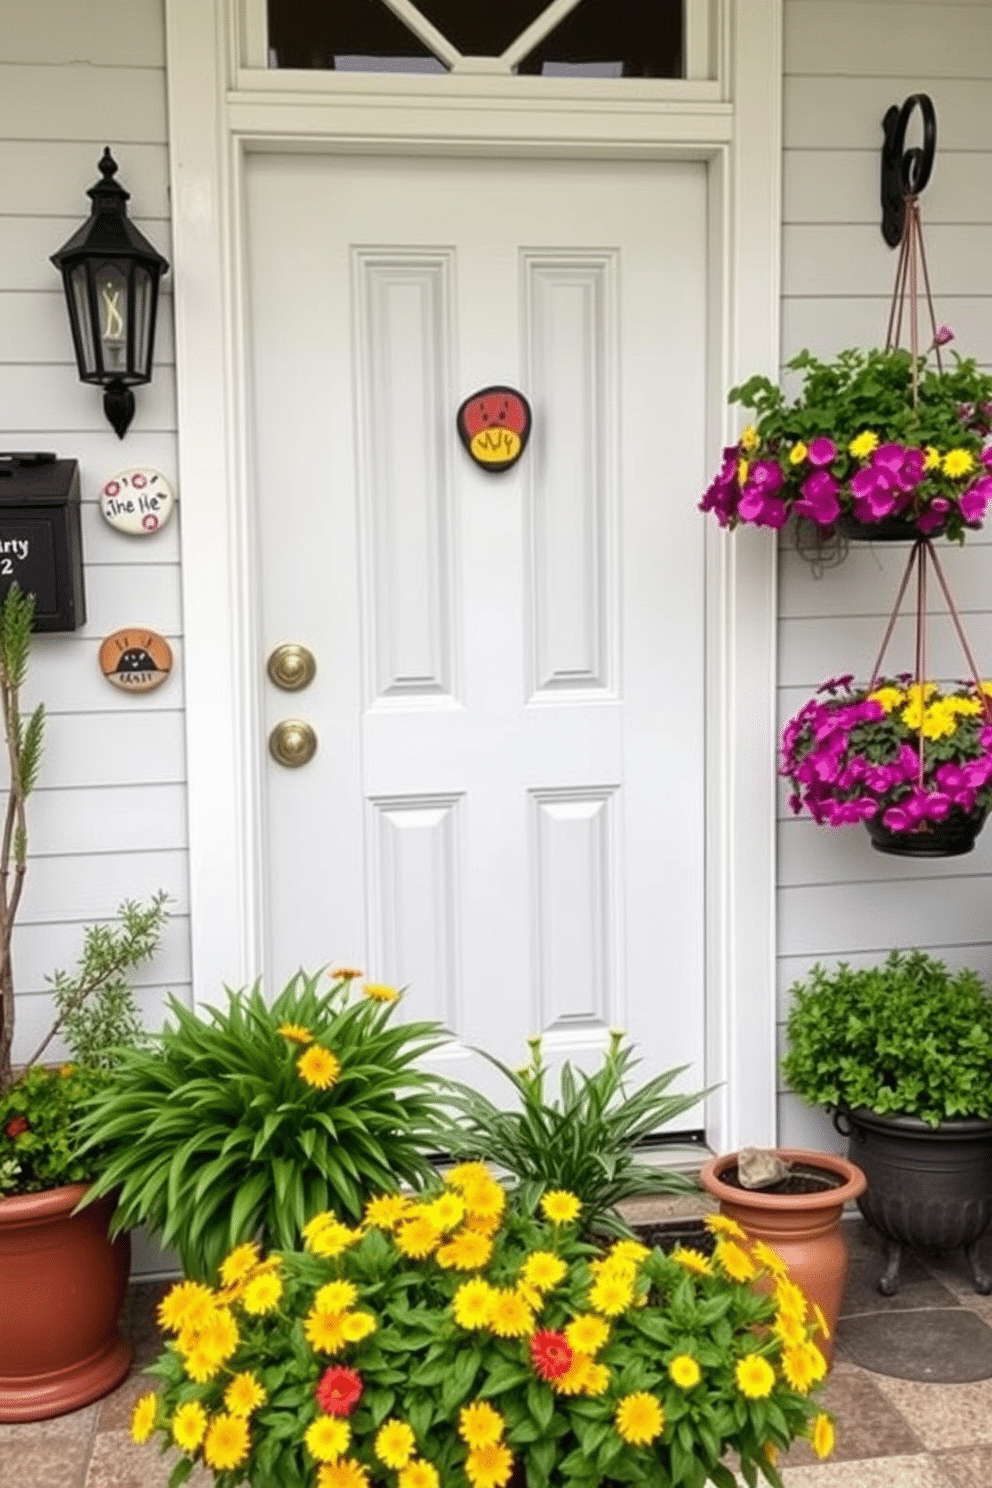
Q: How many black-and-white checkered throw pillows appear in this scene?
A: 0